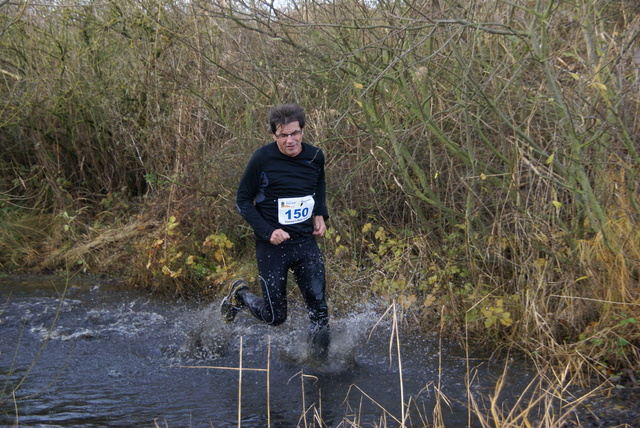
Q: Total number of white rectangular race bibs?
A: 1